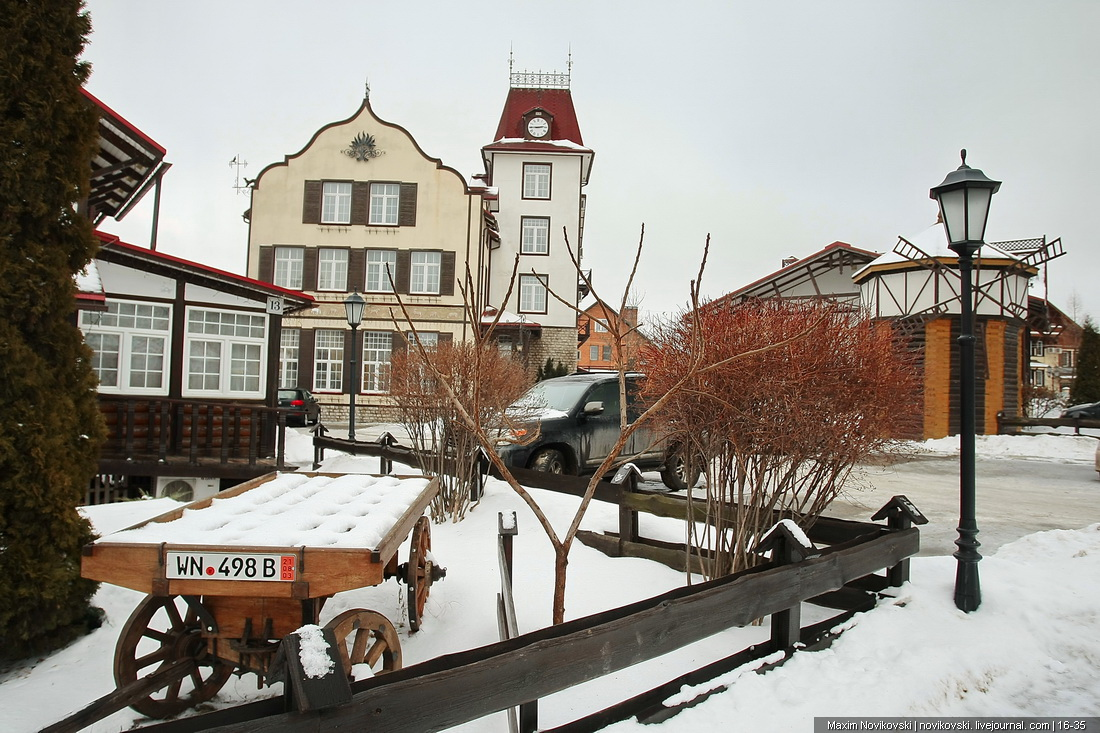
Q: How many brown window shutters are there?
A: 12